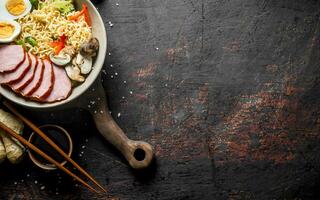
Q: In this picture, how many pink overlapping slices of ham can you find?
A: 6